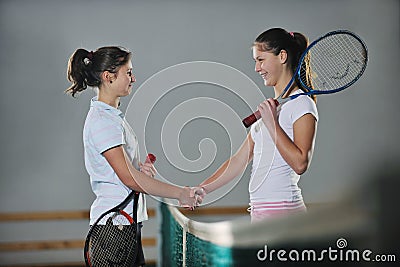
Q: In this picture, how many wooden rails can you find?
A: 2